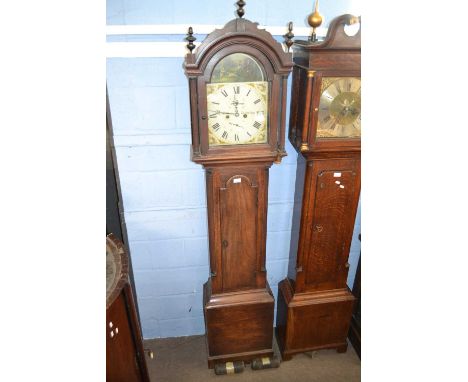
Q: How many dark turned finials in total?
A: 3